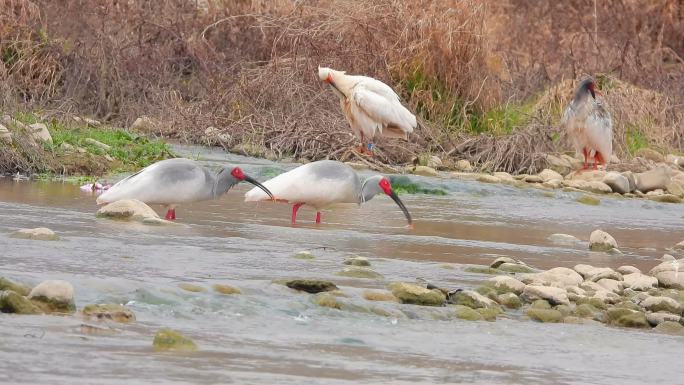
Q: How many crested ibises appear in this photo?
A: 4